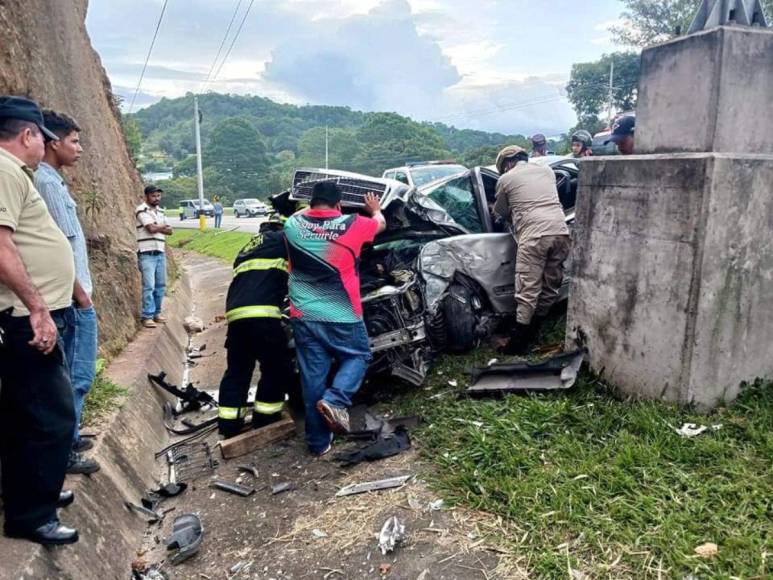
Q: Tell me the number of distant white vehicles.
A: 2